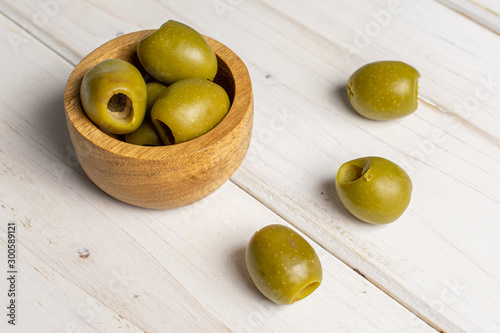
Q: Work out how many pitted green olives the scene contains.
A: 8